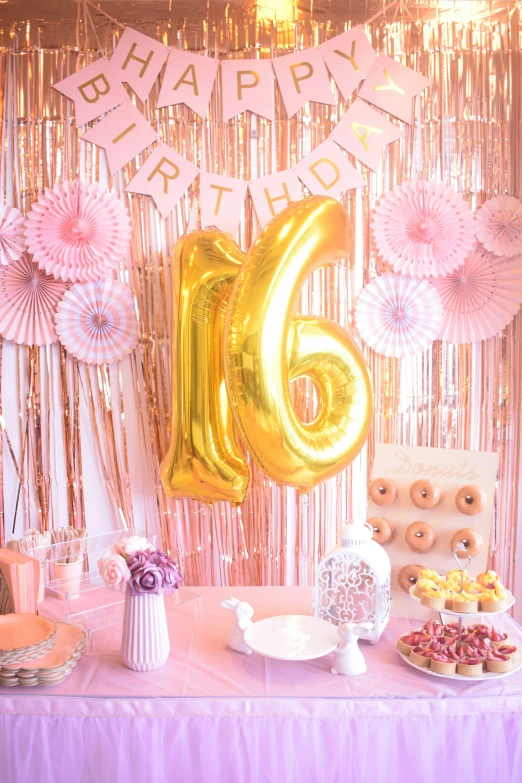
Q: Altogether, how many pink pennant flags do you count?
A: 13